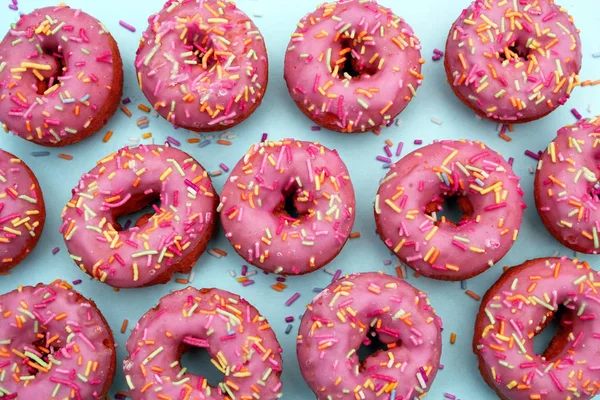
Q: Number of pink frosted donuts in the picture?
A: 13